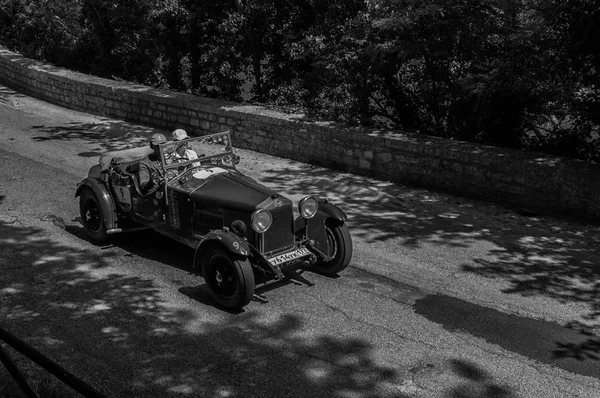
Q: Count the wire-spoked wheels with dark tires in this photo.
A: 3